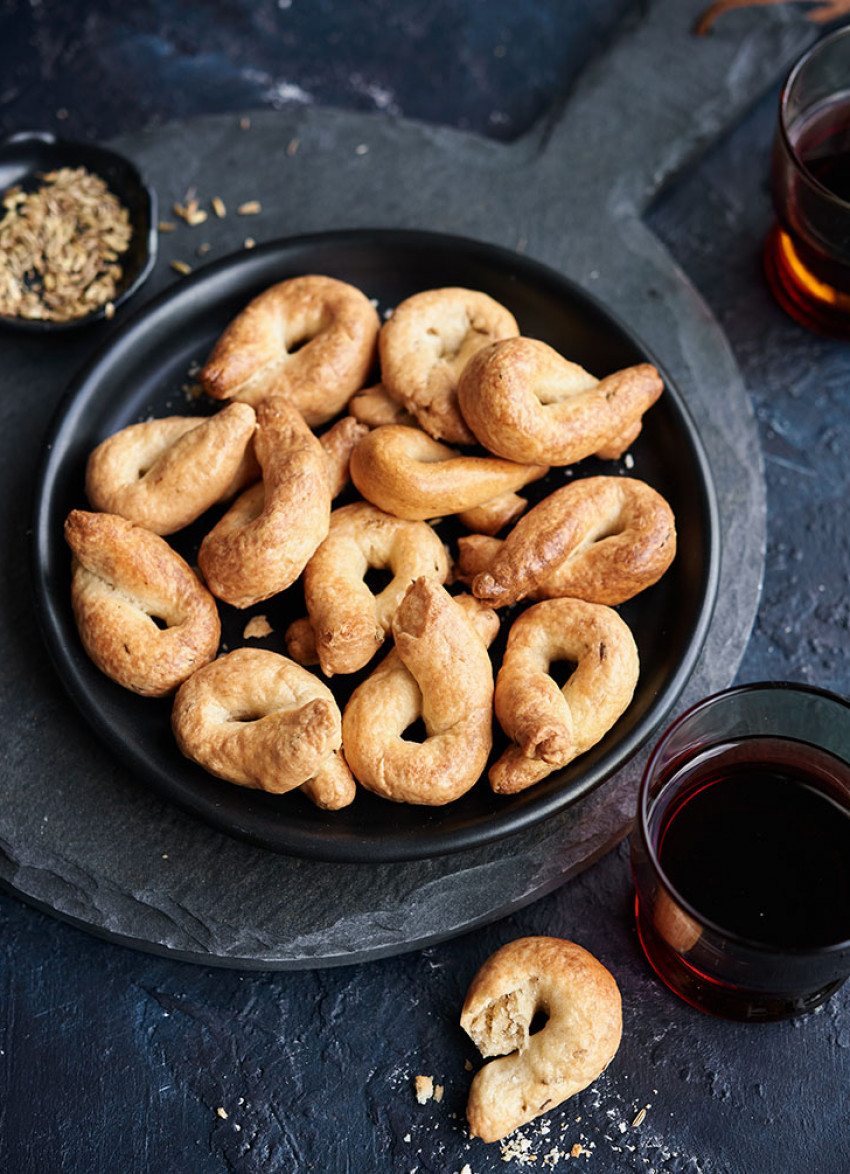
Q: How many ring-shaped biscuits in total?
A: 13